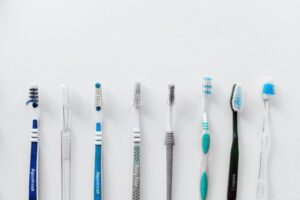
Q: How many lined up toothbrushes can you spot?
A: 8